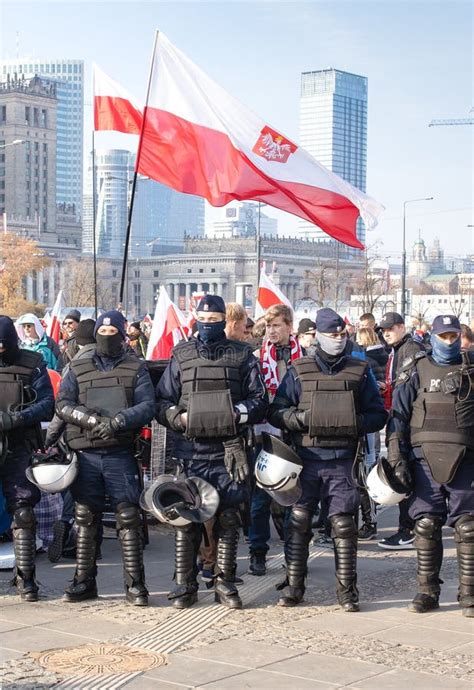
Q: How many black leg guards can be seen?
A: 9